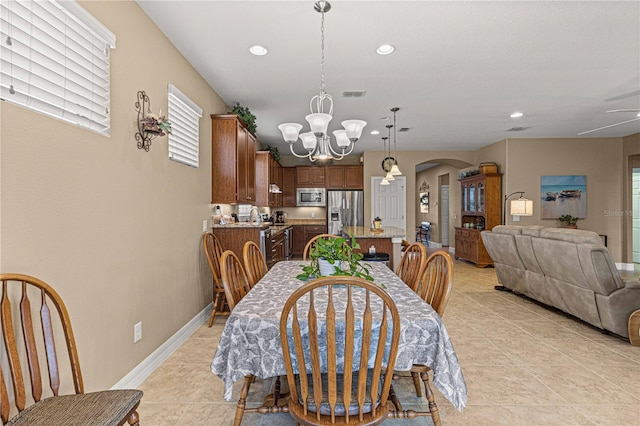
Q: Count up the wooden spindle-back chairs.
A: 8